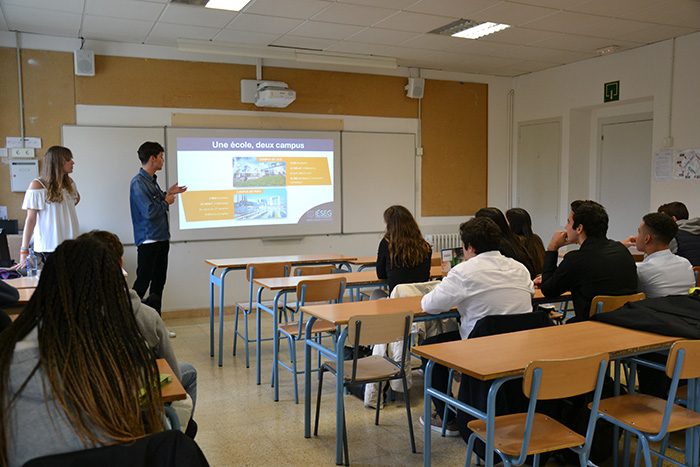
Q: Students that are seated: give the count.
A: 9